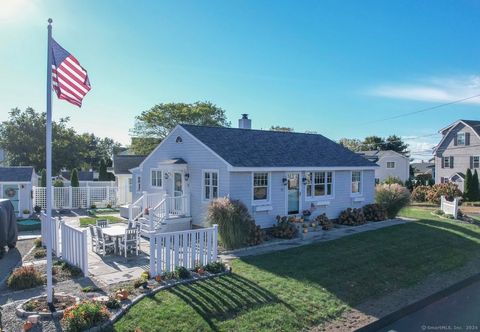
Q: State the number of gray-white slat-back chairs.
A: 6